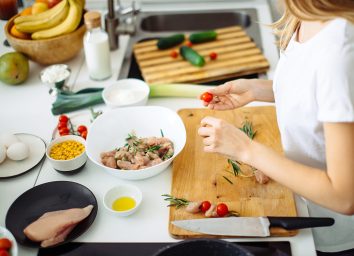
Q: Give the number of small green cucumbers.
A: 3